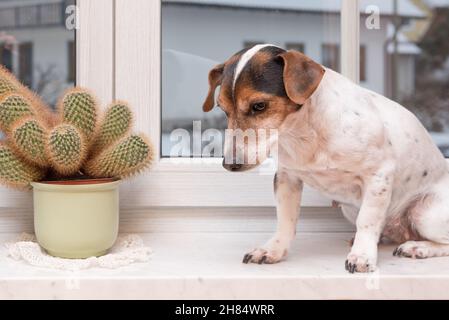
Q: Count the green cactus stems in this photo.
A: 8